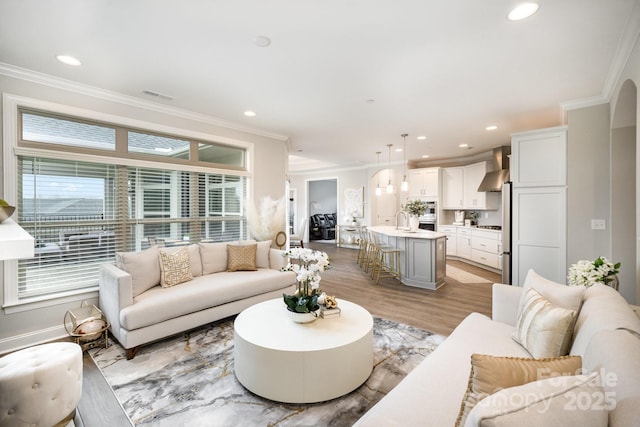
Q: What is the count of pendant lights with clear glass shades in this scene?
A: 3